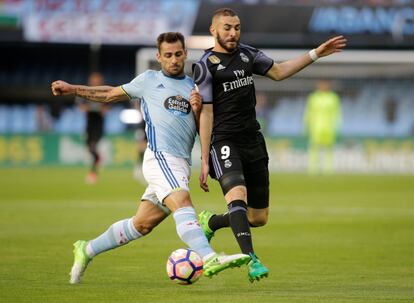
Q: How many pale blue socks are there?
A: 2